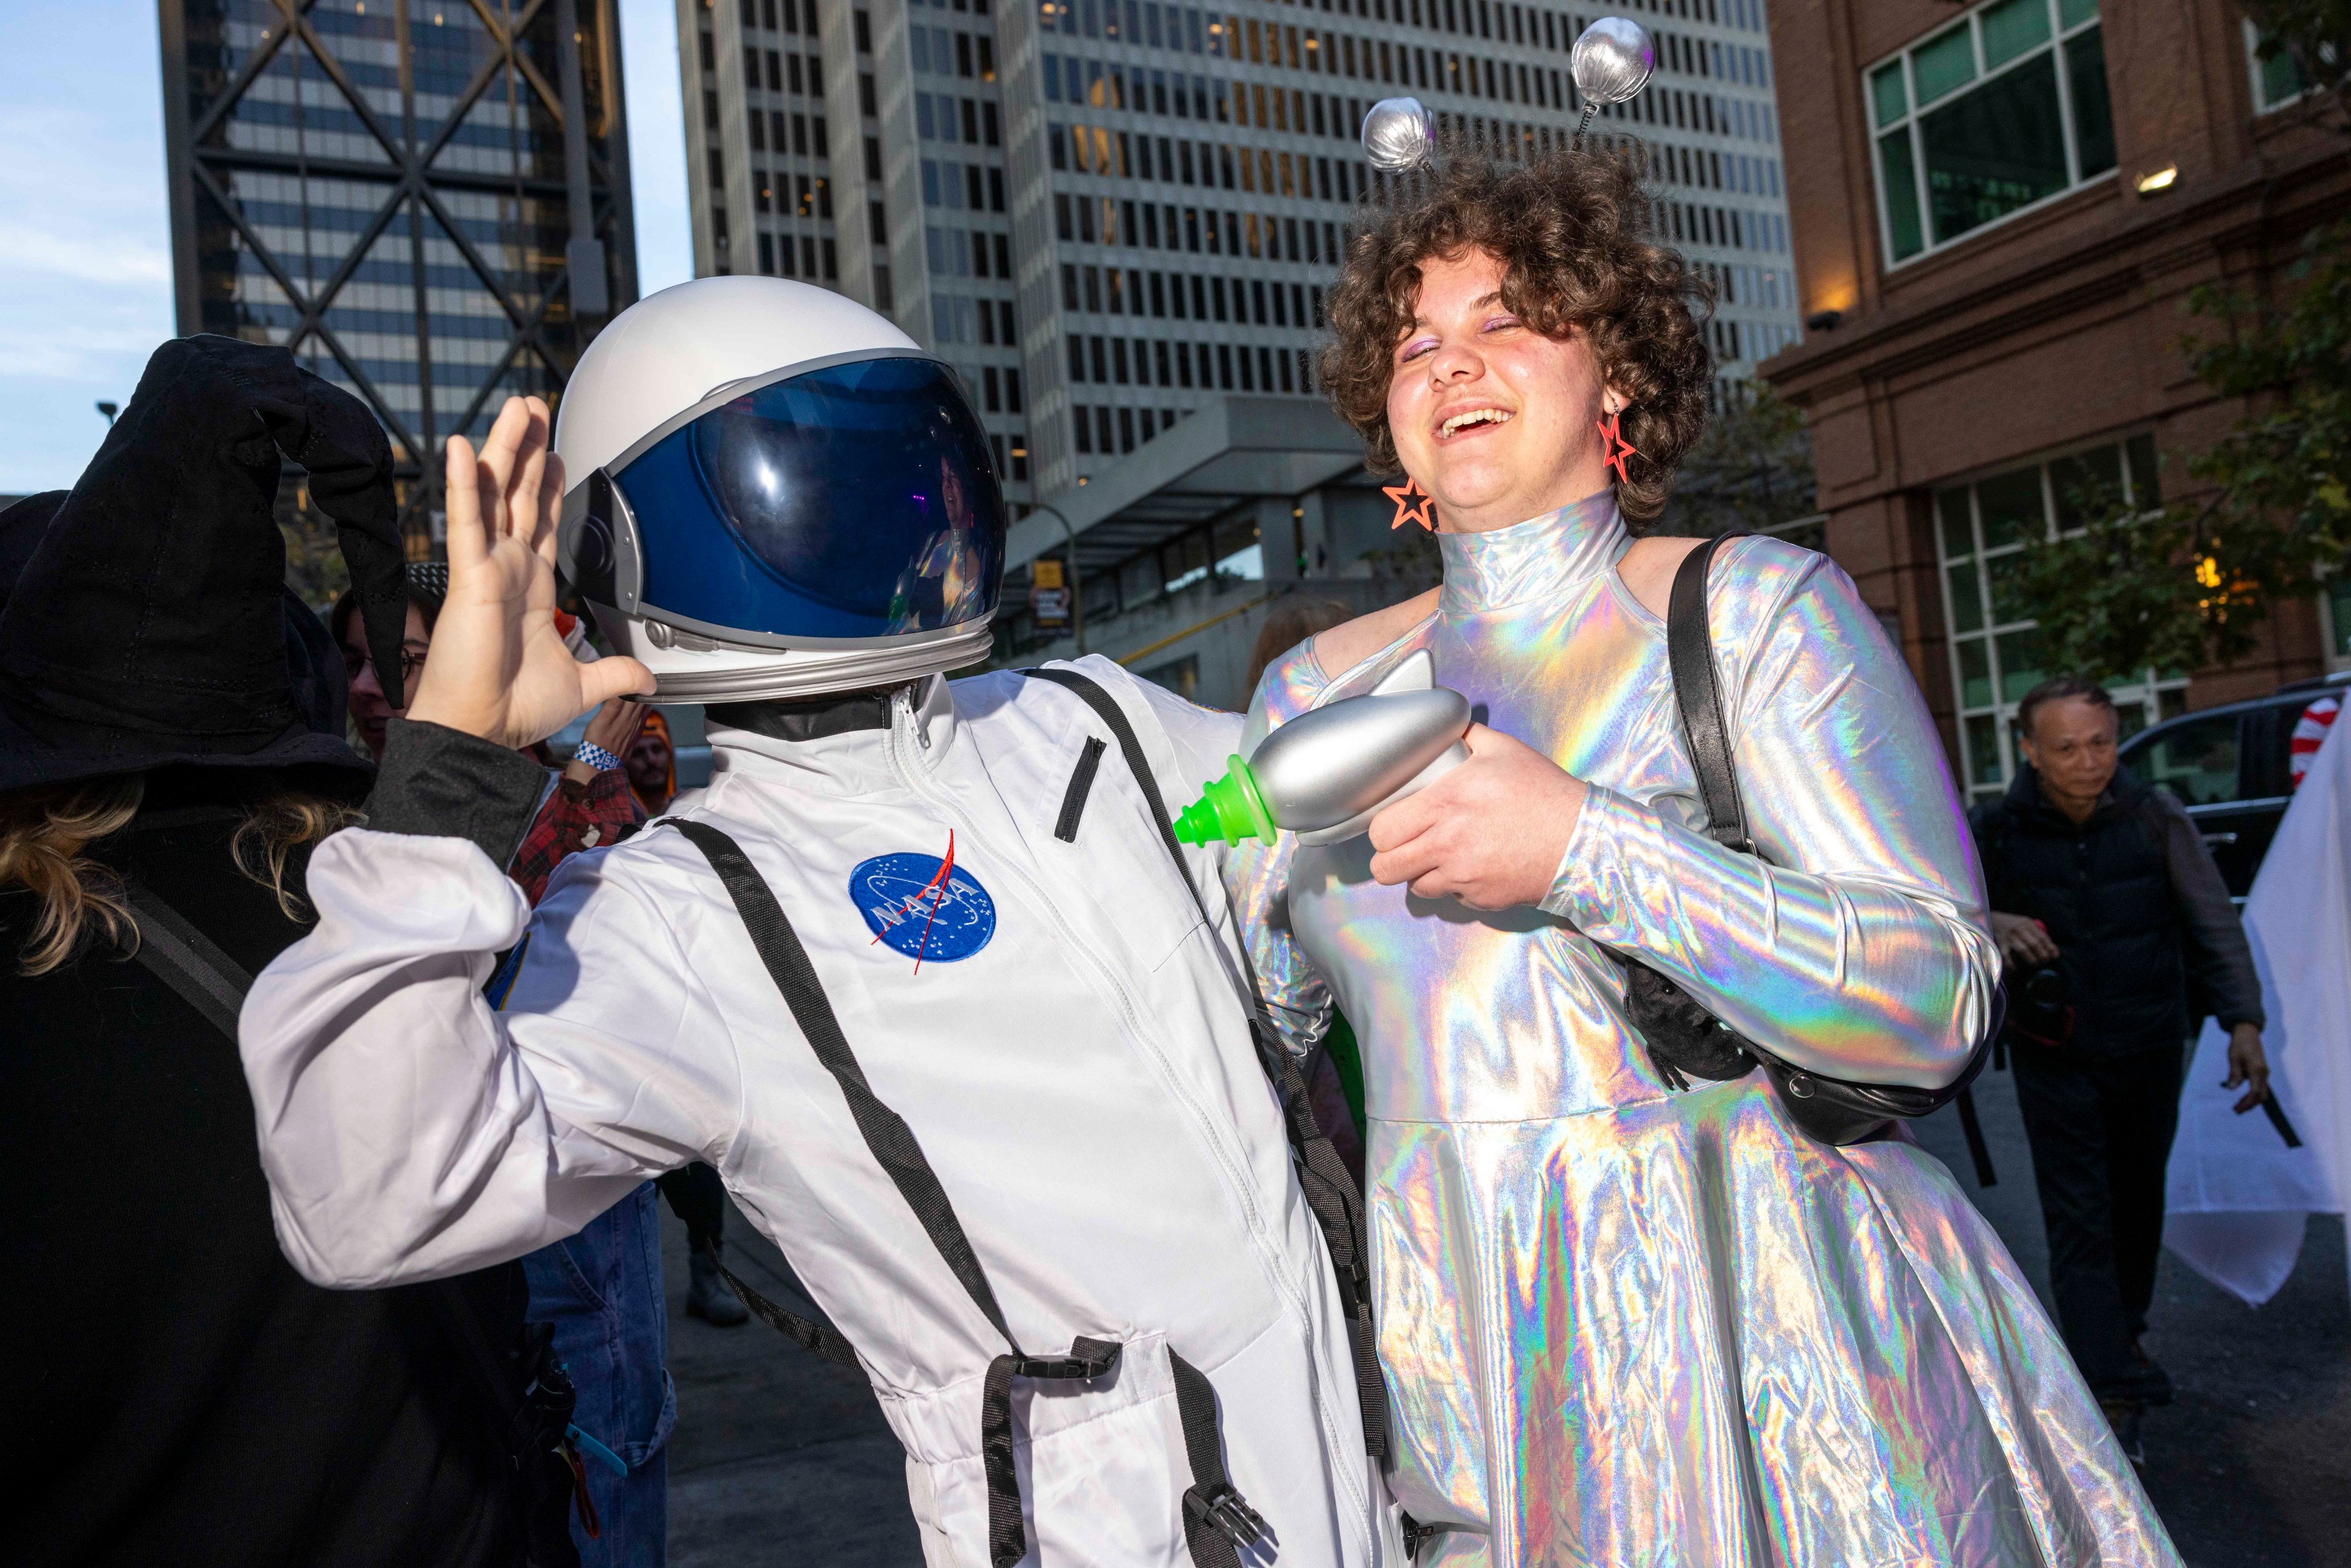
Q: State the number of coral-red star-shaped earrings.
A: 2